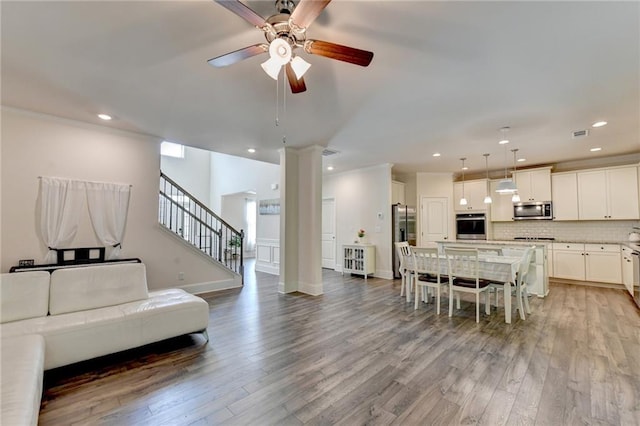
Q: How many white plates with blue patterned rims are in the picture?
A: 0